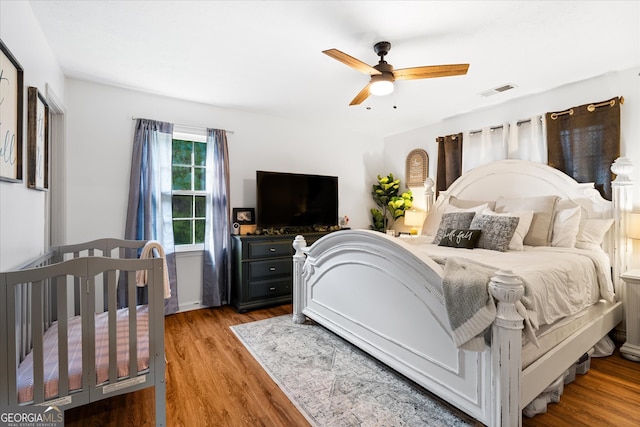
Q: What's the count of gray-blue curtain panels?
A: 2